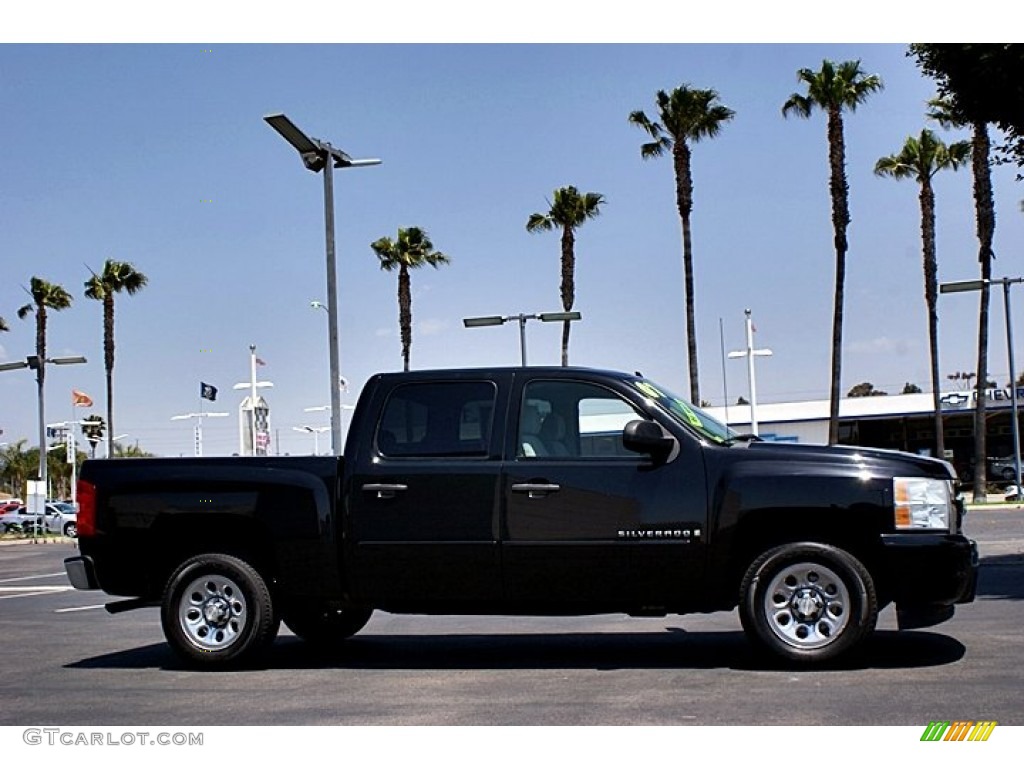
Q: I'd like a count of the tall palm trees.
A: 8